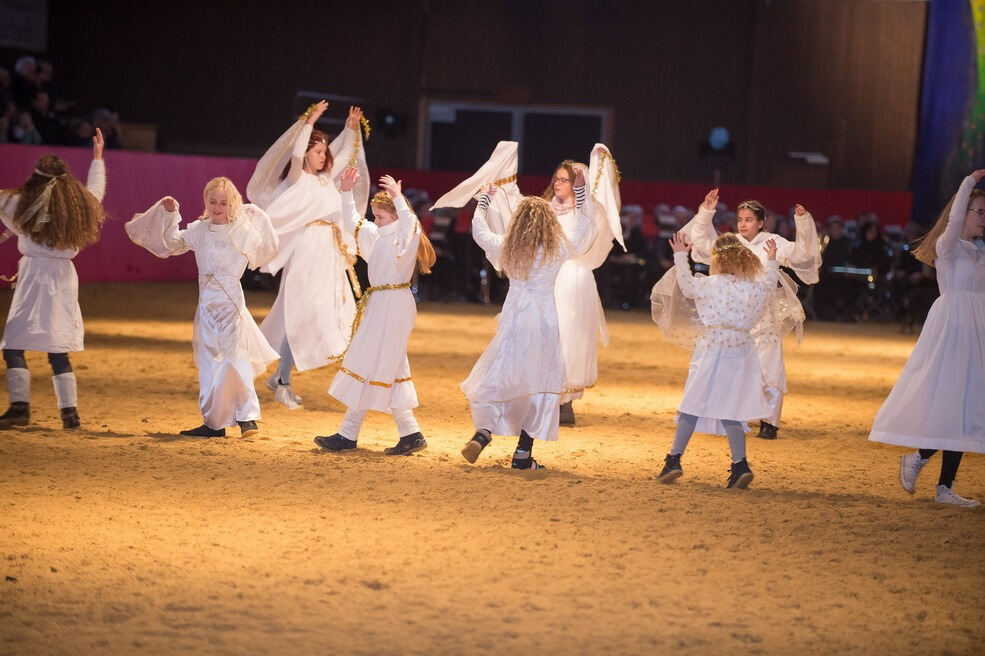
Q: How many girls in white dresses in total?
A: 9